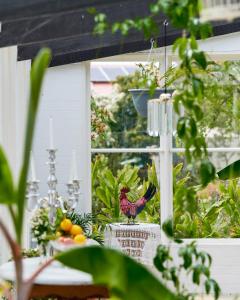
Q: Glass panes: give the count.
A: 4